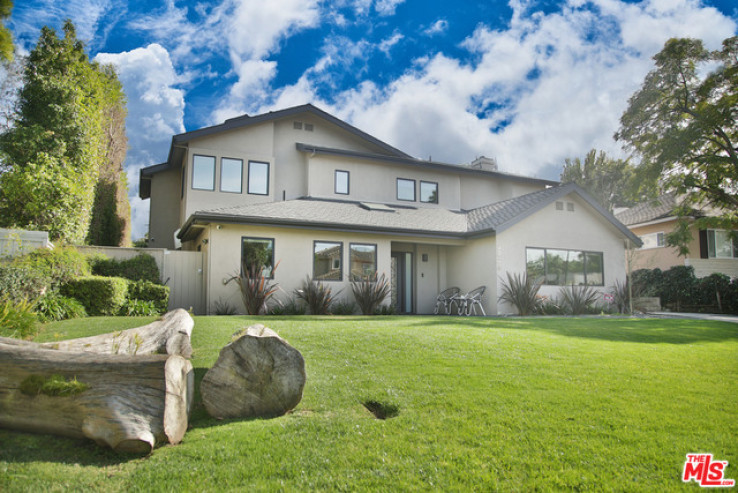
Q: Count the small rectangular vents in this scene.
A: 4